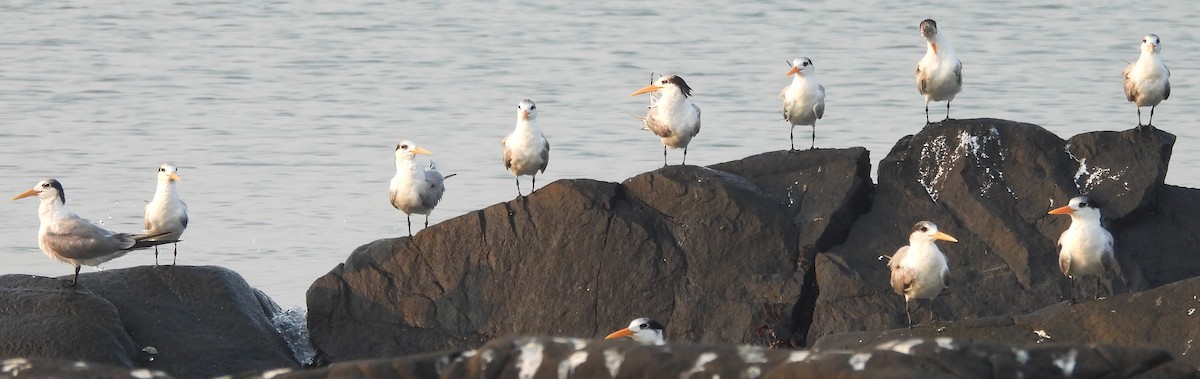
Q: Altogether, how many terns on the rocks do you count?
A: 11